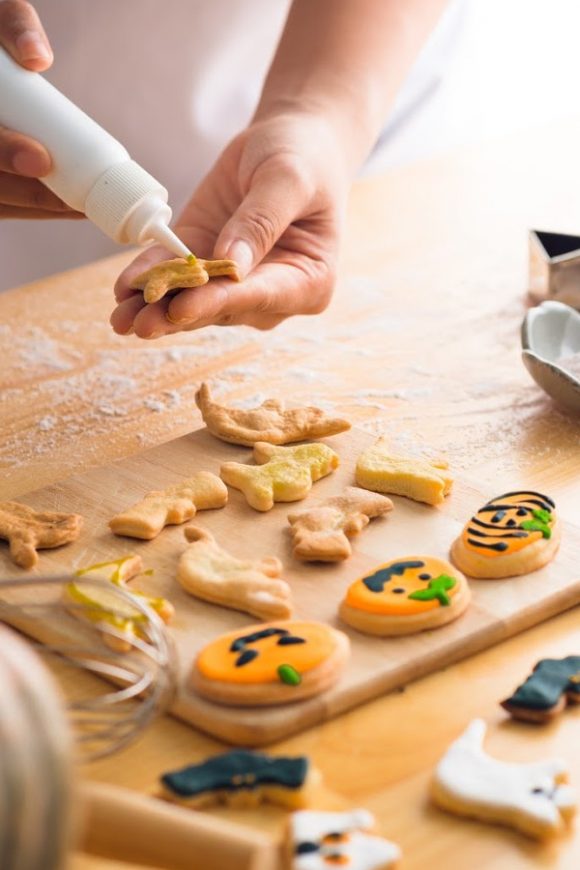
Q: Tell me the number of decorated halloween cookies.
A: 7